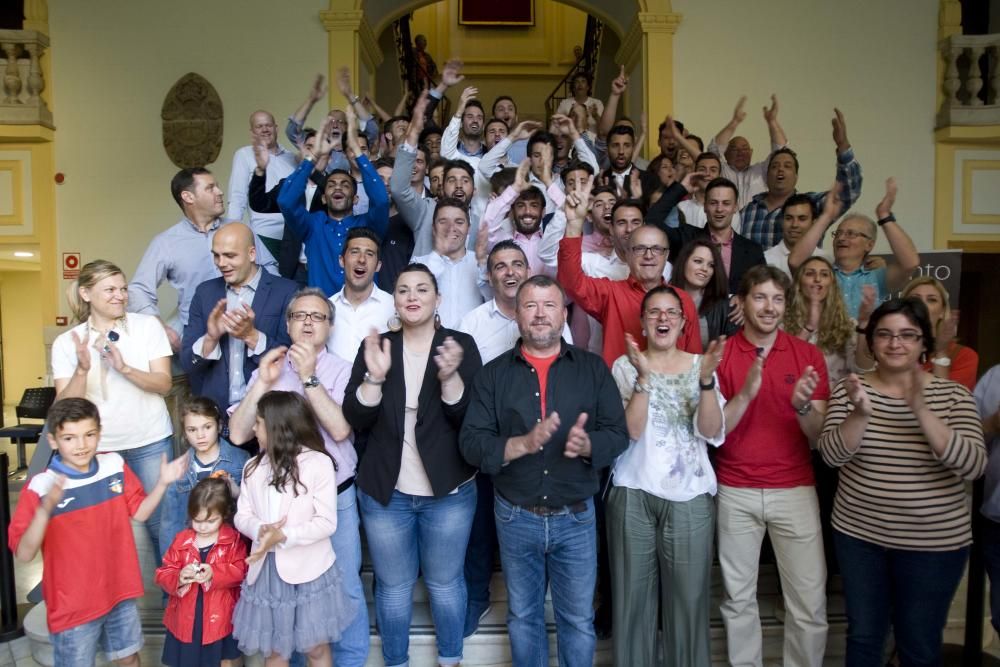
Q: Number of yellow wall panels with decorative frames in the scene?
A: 2